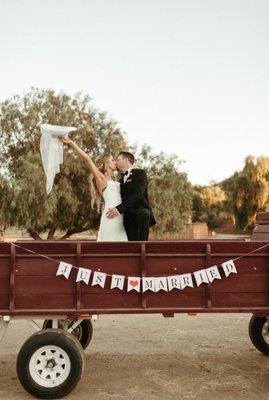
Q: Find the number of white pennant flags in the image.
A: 12